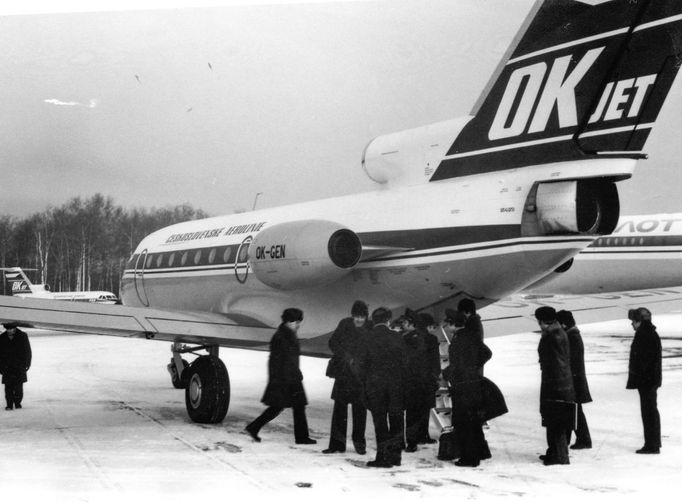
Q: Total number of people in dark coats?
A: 11